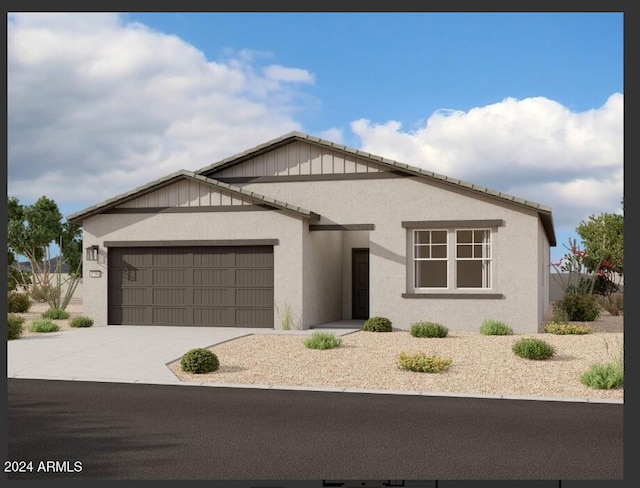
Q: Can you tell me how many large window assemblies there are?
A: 1